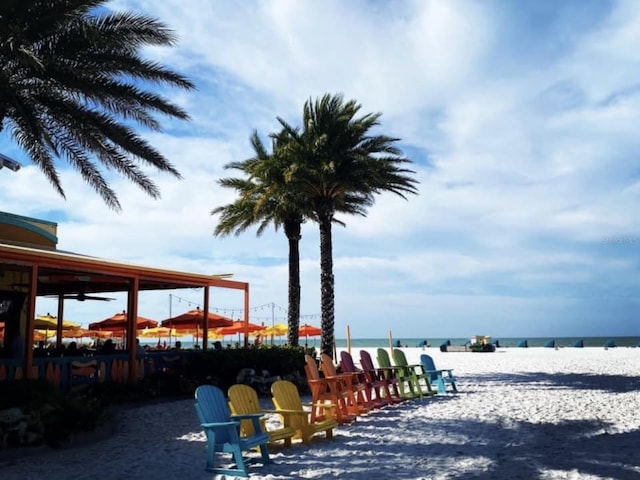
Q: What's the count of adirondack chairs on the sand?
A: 10